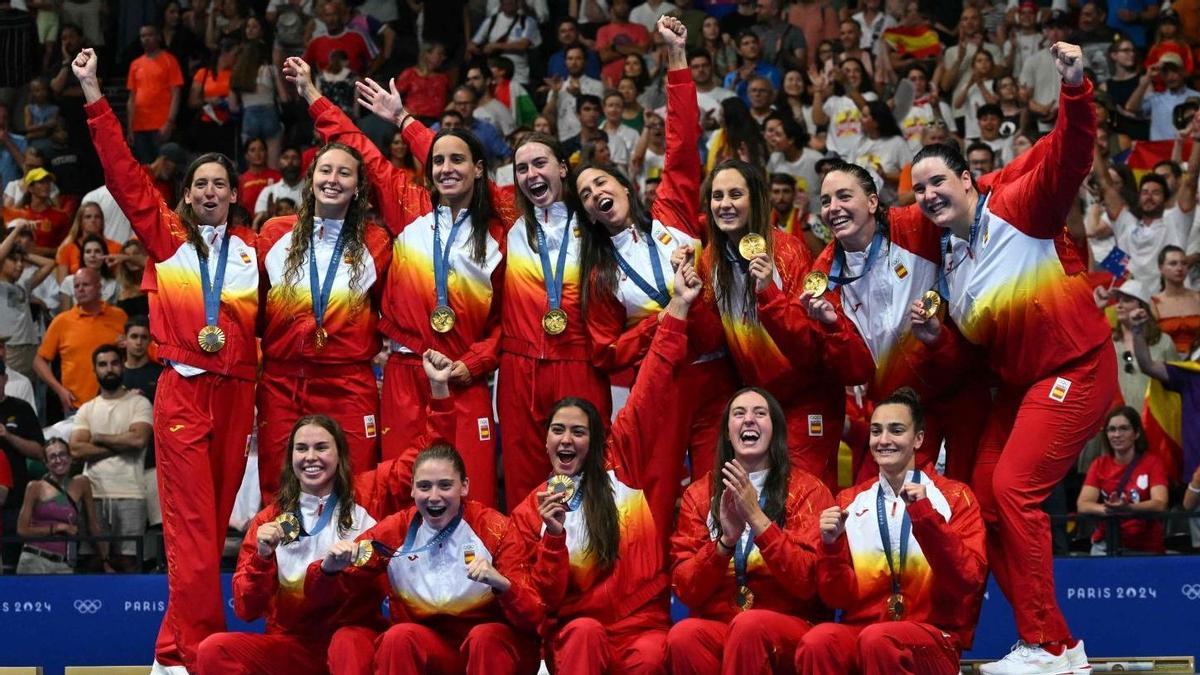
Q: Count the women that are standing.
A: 8